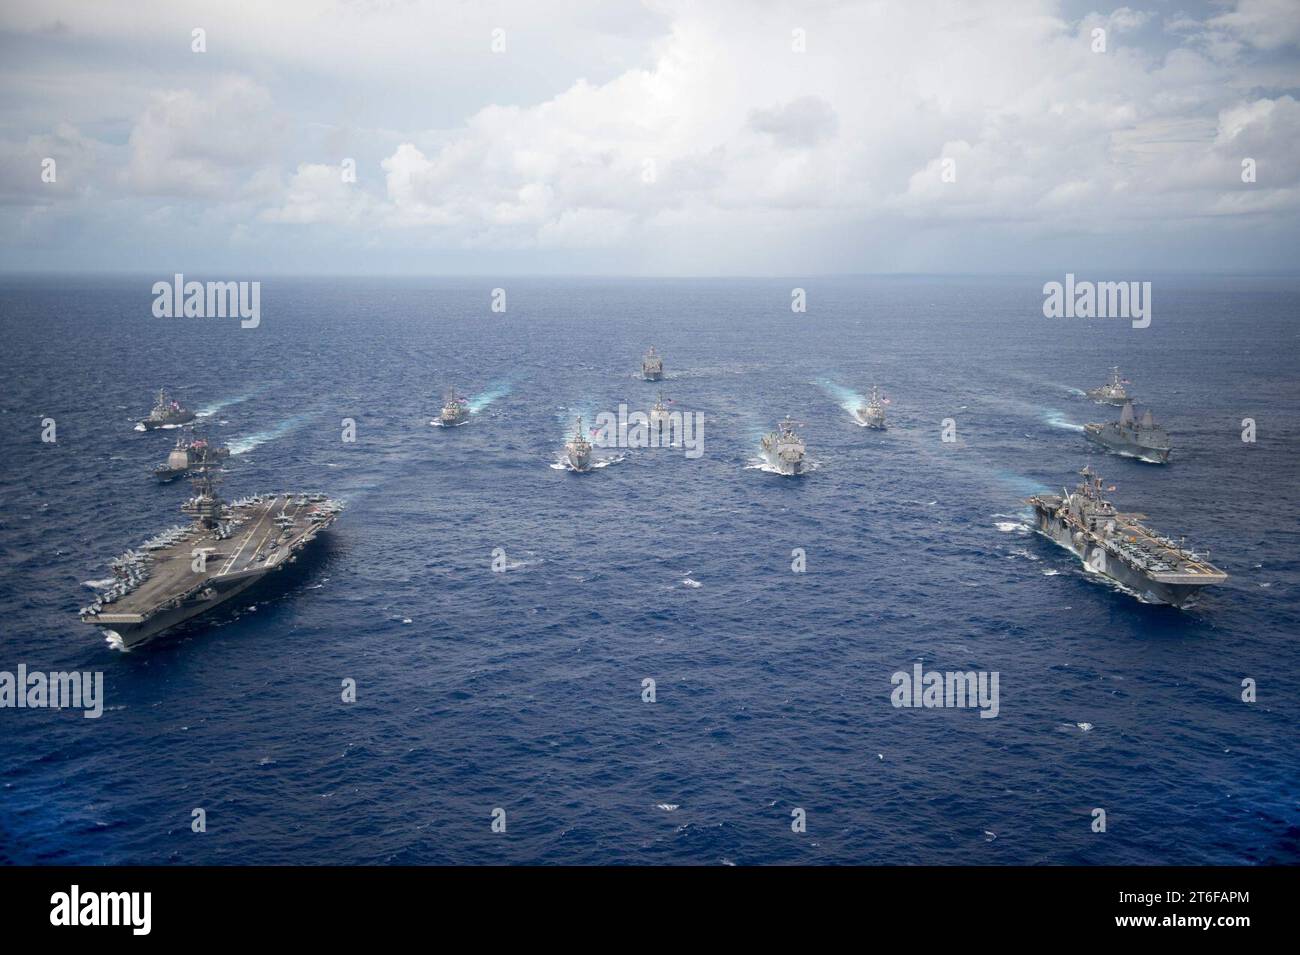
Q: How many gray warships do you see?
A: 12